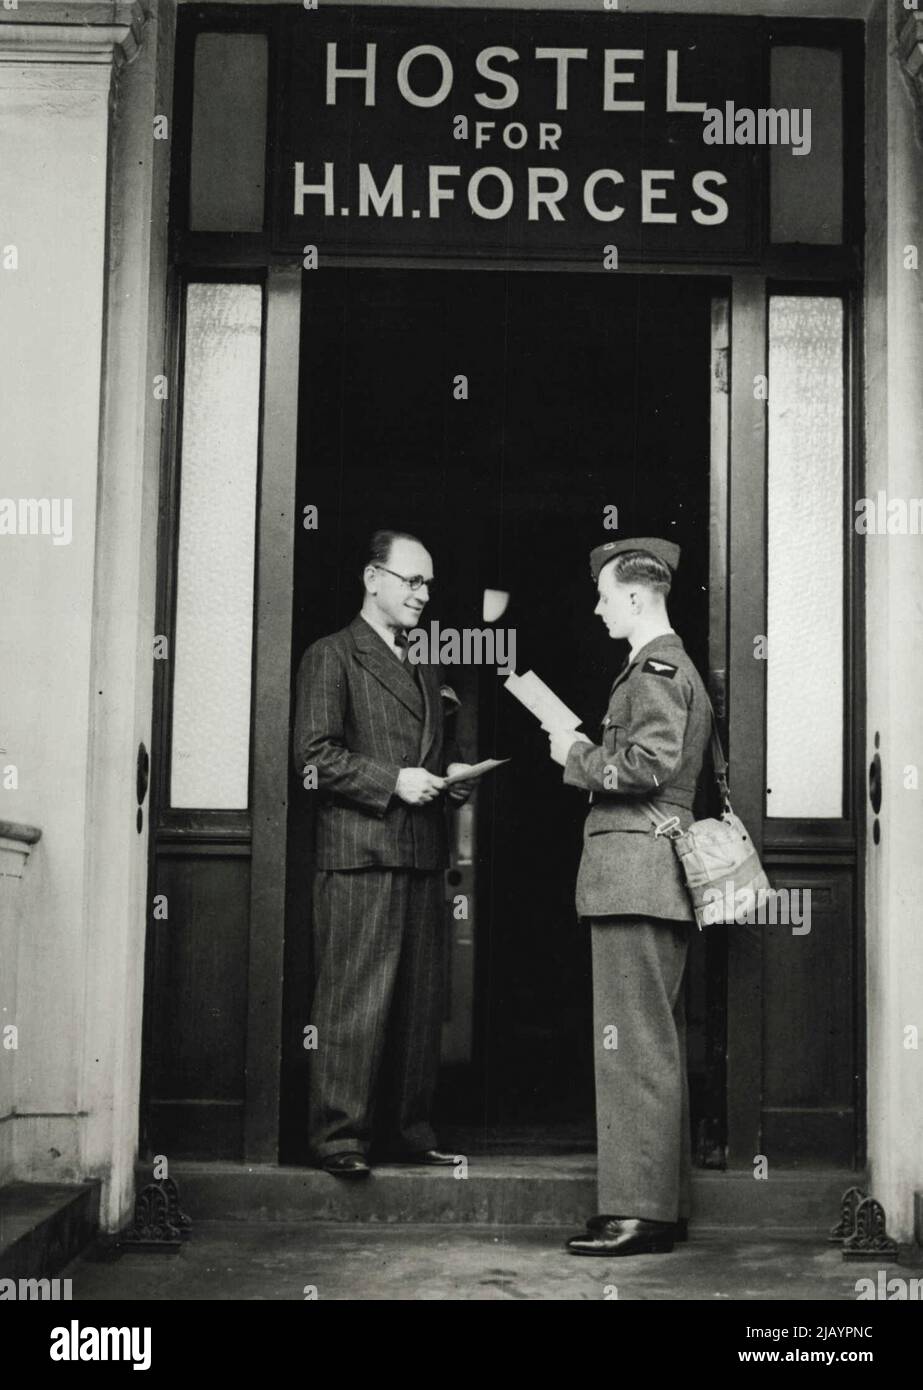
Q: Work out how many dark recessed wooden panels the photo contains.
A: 2